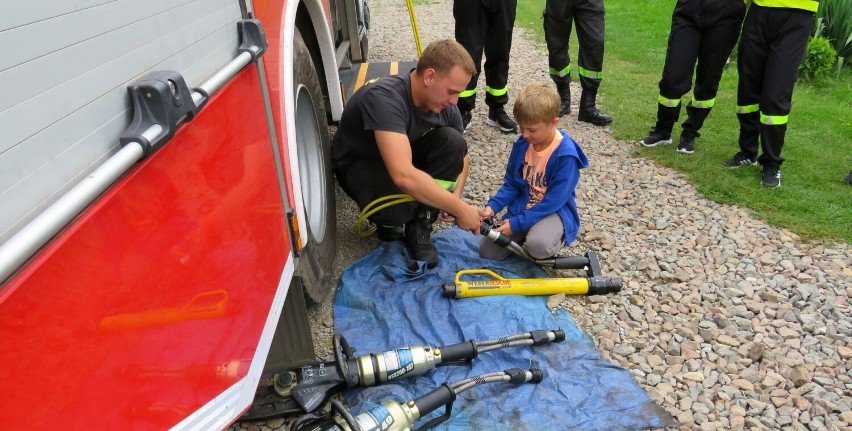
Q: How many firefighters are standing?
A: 4